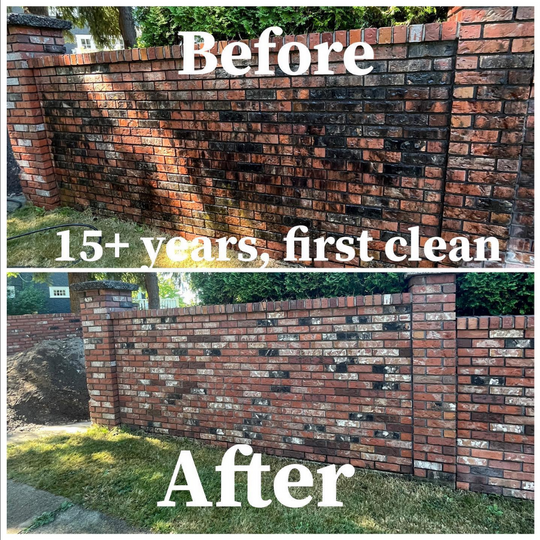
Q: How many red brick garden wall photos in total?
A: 2